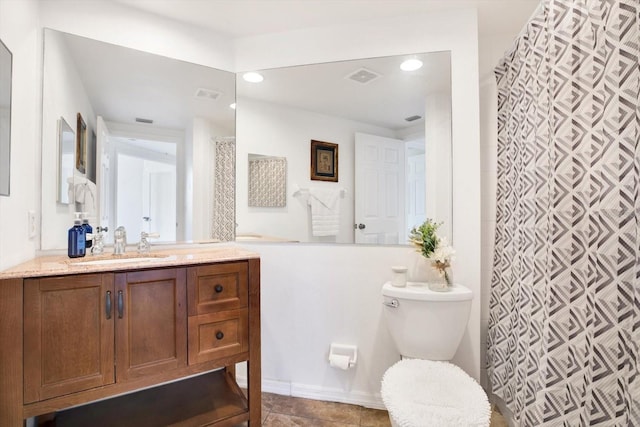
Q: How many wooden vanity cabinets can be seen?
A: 1